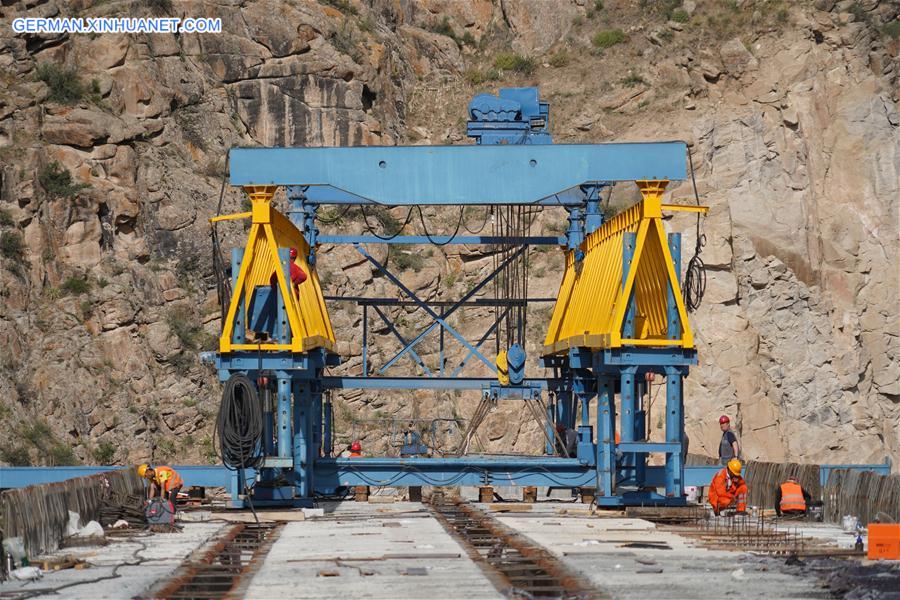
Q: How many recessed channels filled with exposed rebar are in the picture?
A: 2